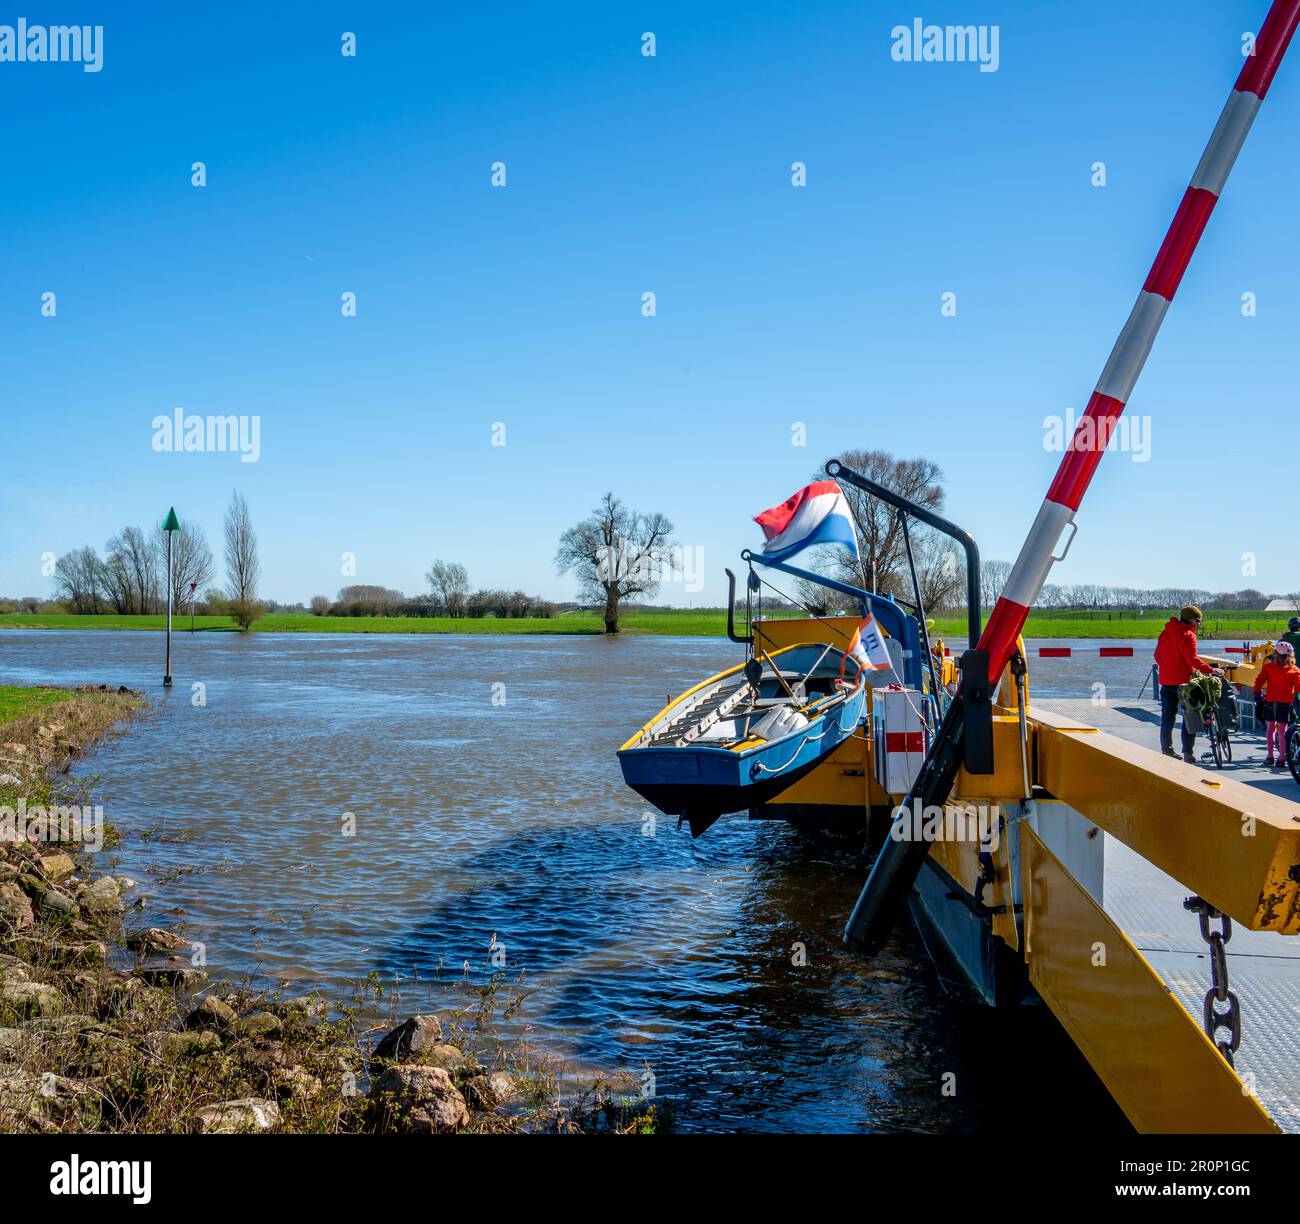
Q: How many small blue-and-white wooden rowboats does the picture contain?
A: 1